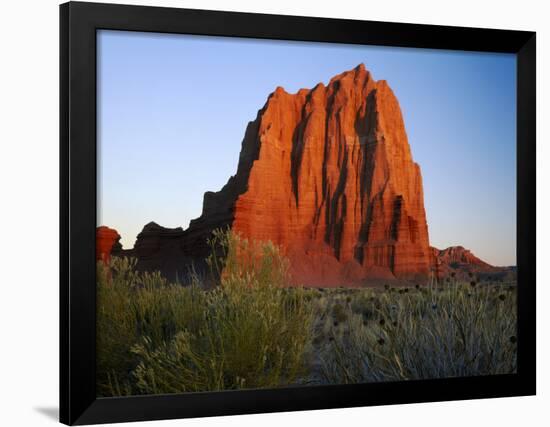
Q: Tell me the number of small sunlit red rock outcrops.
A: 2